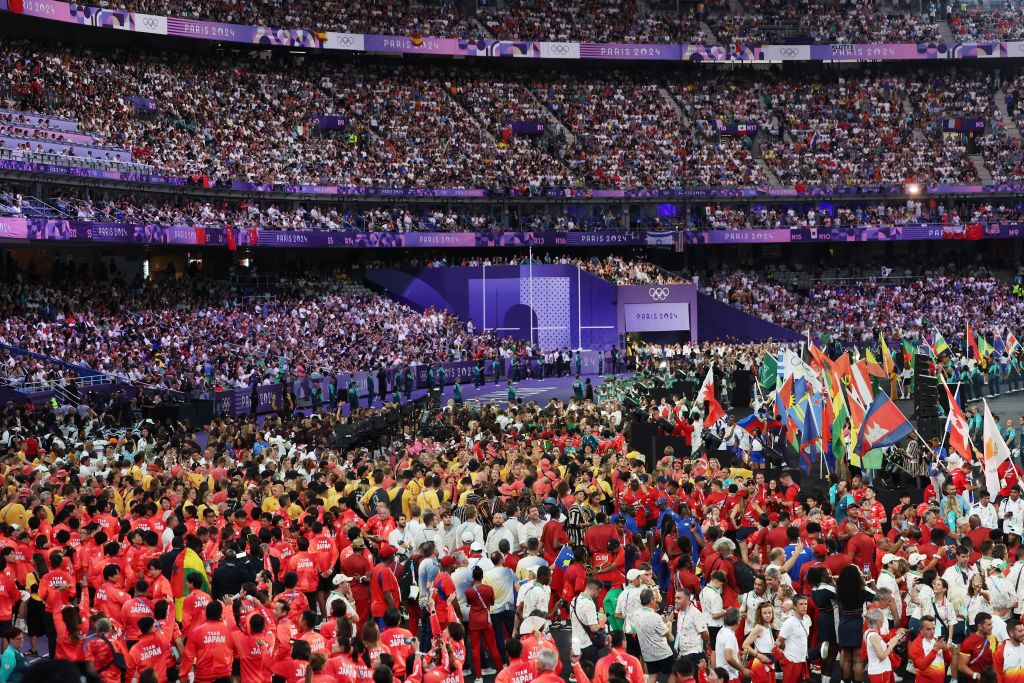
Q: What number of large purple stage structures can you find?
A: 1